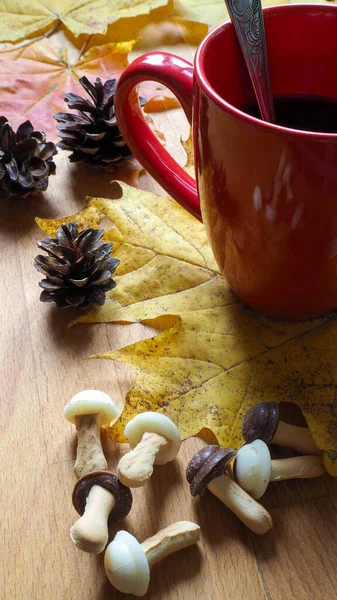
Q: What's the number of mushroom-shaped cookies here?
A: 7